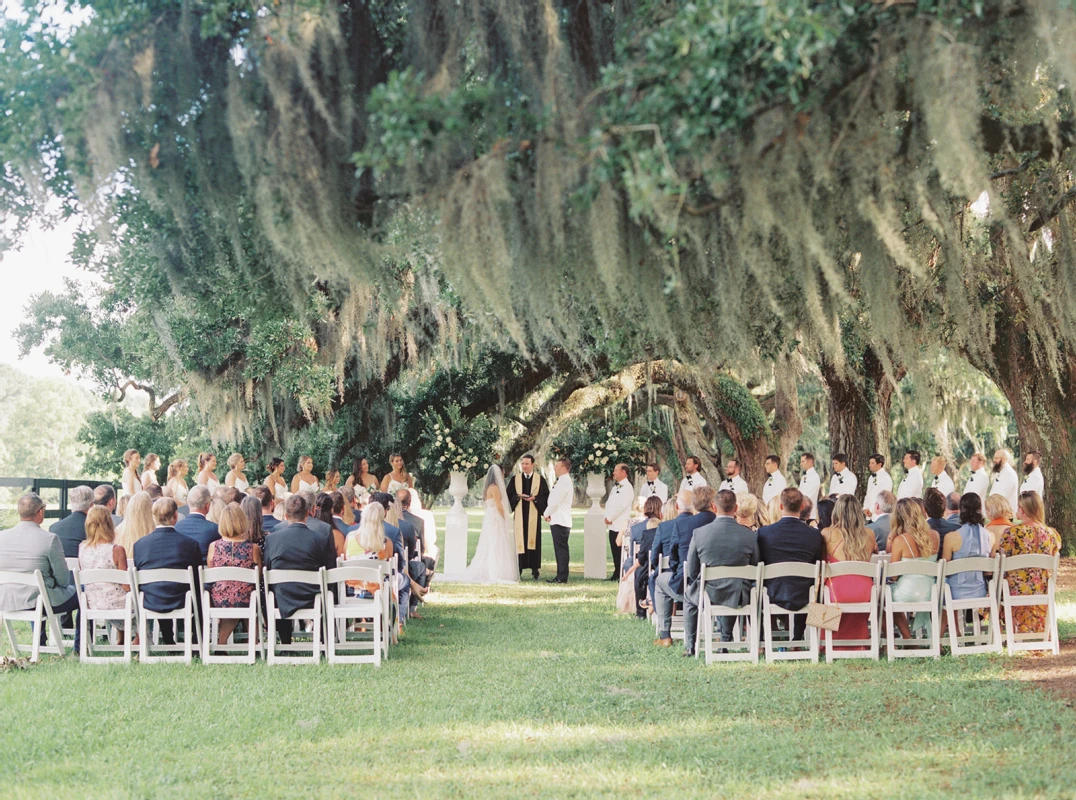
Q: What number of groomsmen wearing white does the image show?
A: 13